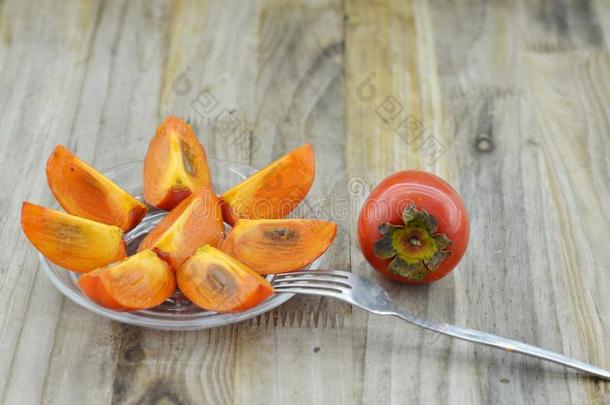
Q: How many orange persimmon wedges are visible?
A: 8